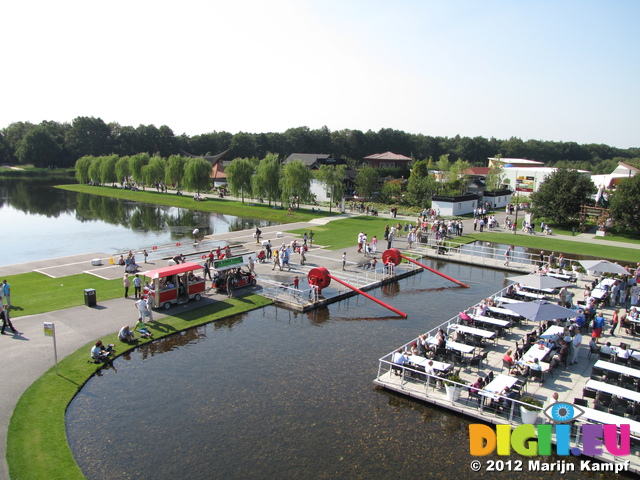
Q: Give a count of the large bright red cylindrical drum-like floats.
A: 2